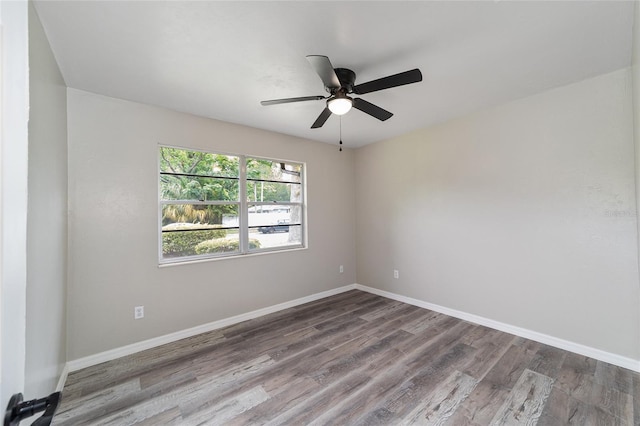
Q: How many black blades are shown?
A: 5